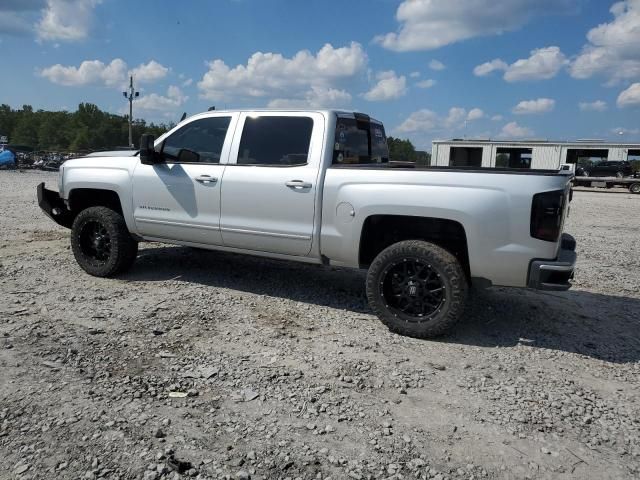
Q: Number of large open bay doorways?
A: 4